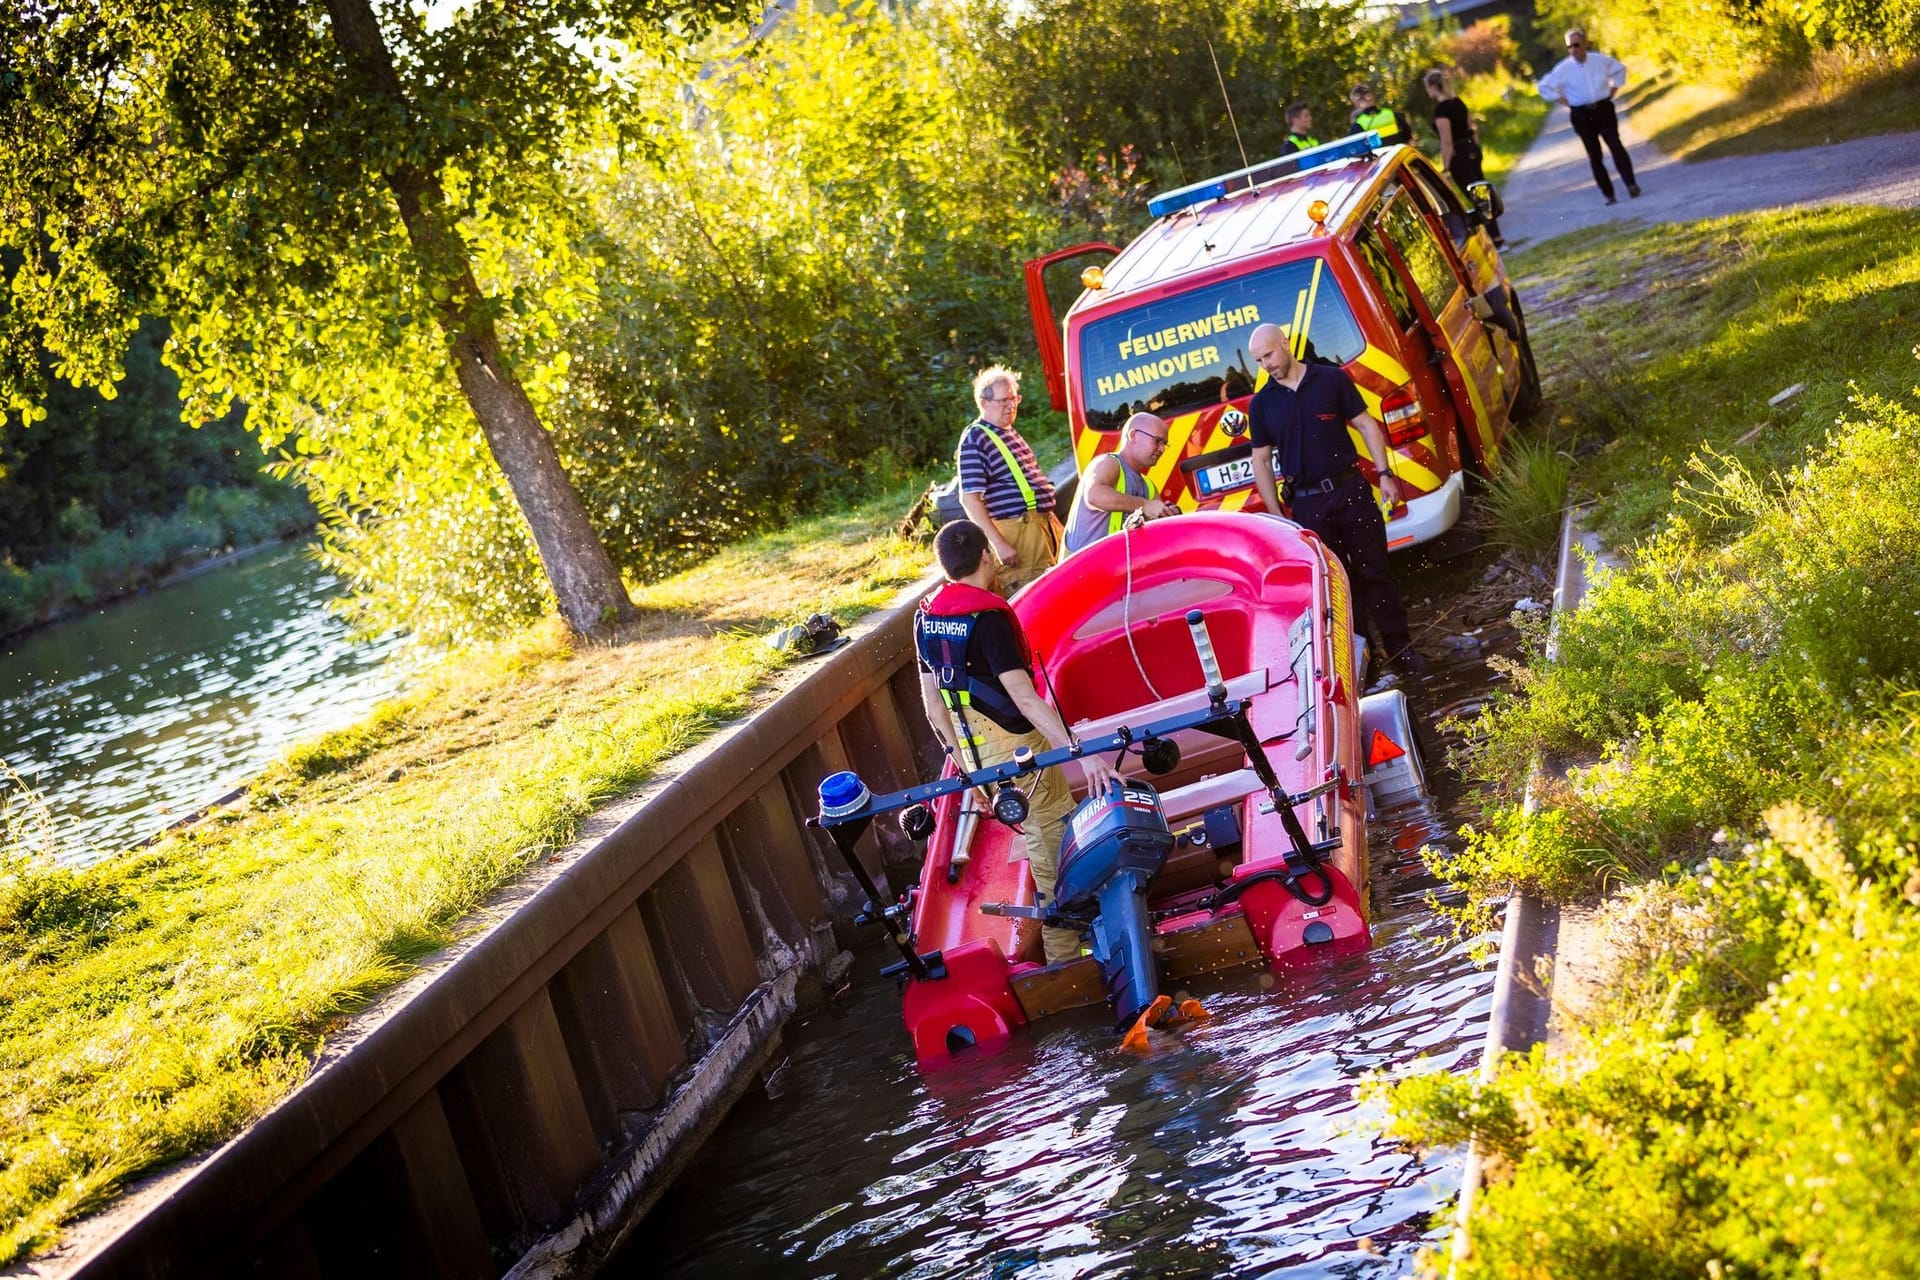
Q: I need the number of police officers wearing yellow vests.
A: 2